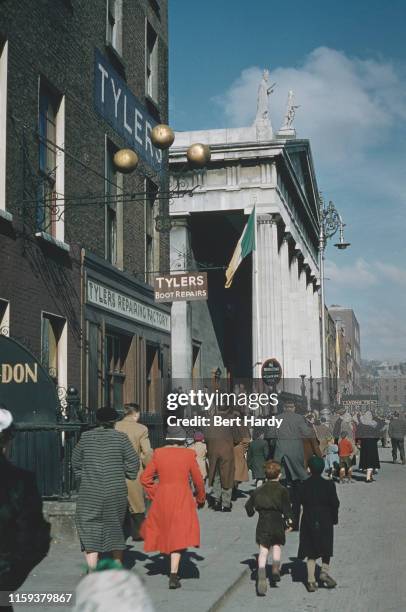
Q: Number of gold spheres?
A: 3